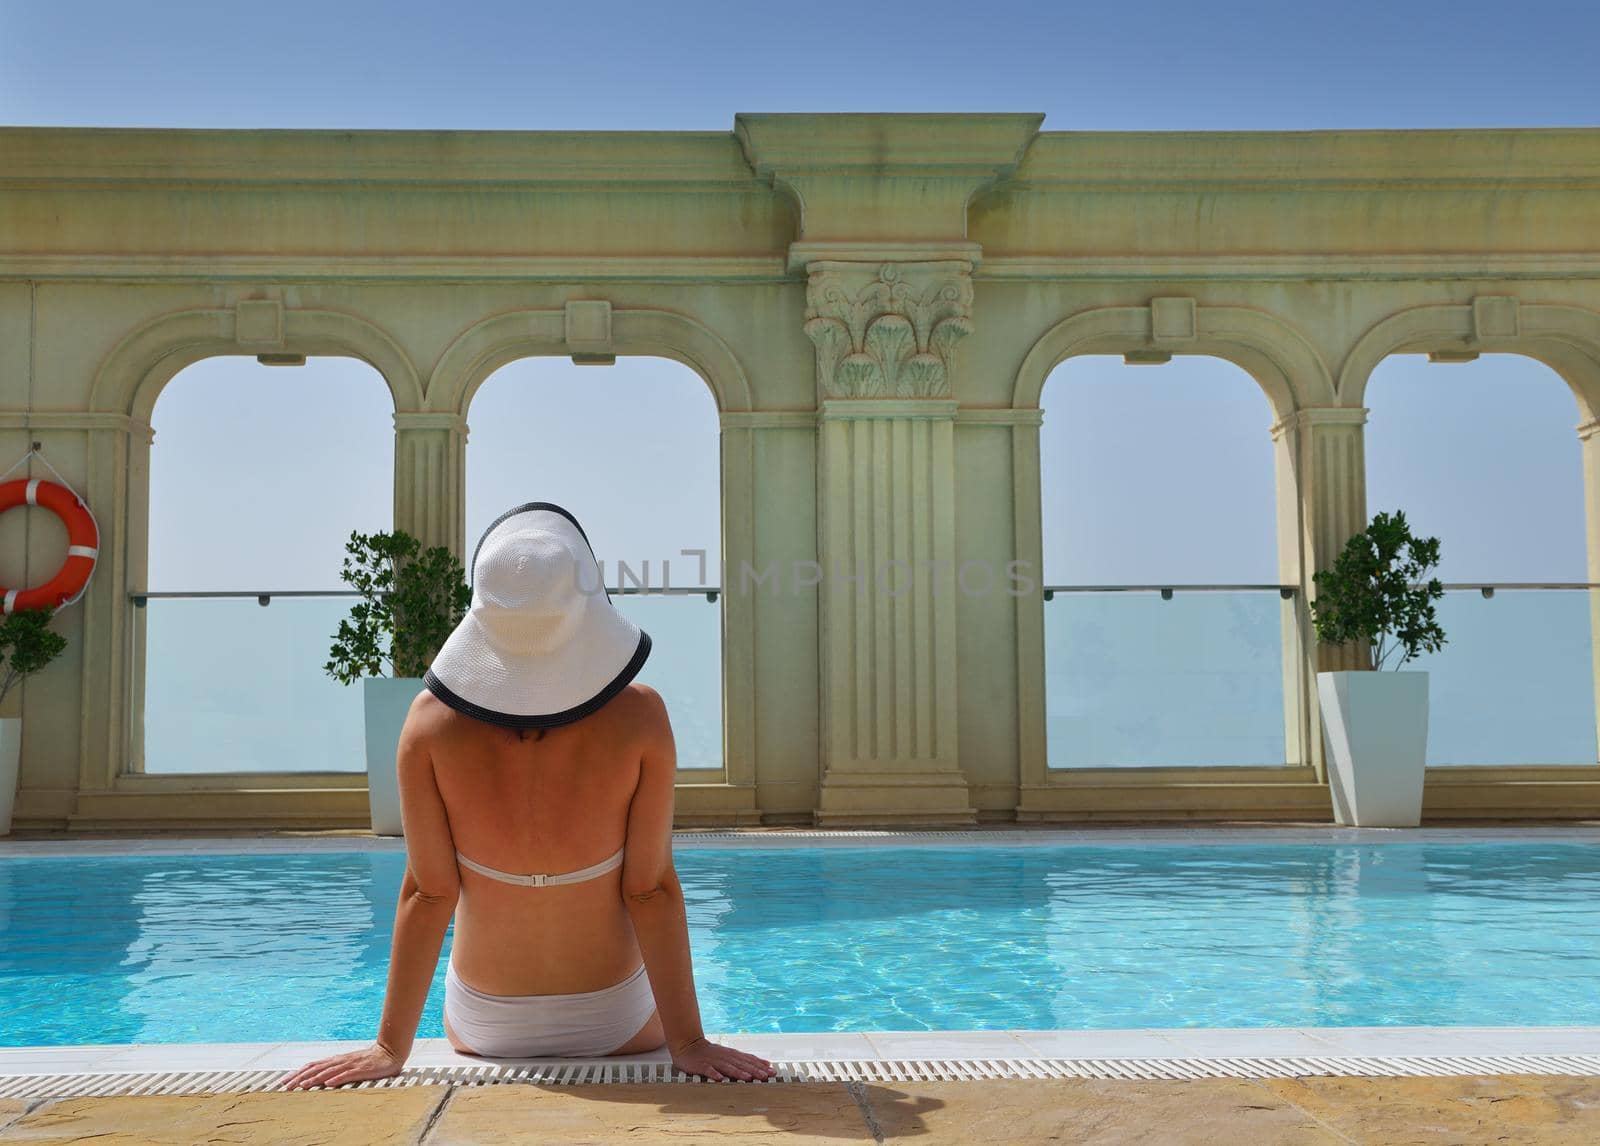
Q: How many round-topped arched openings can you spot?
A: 4